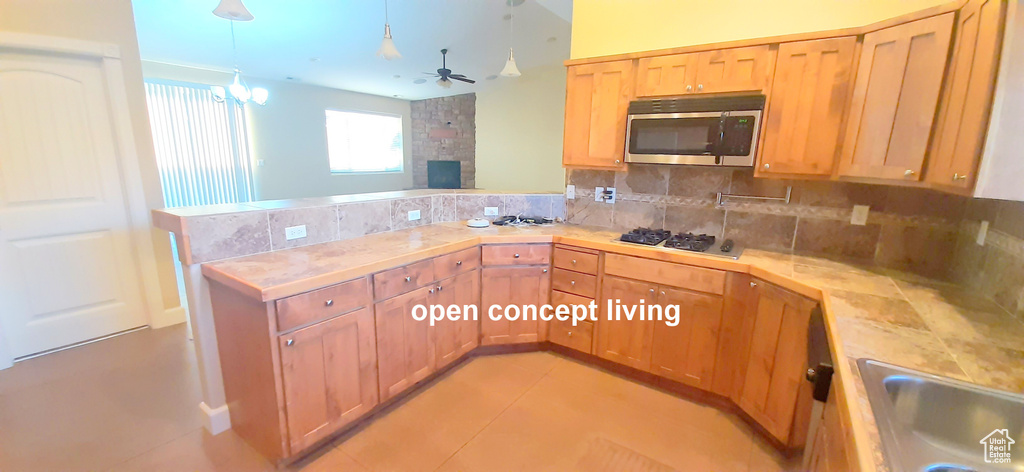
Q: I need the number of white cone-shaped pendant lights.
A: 3